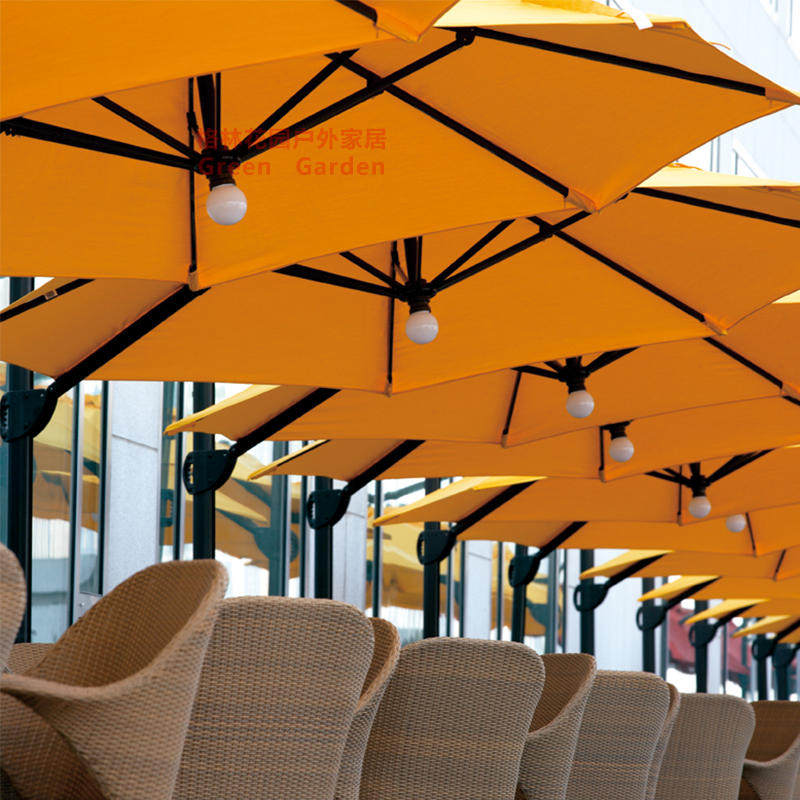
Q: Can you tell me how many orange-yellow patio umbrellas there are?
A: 11